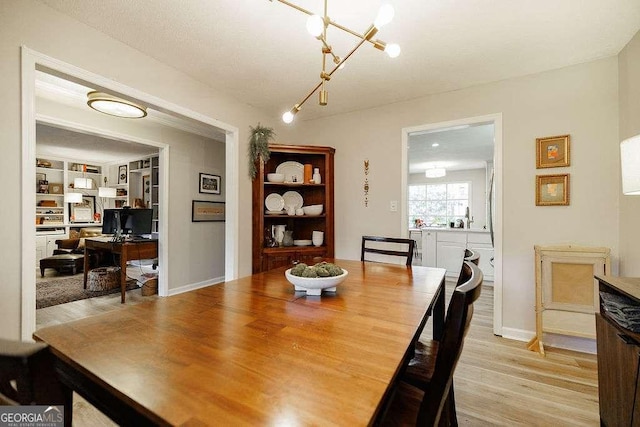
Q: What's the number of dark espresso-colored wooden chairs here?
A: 4